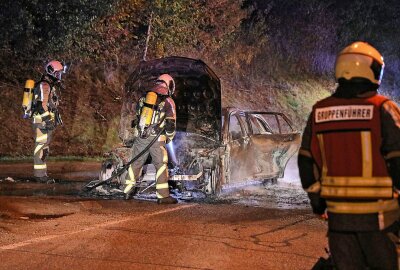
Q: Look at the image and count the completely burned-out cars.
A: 1